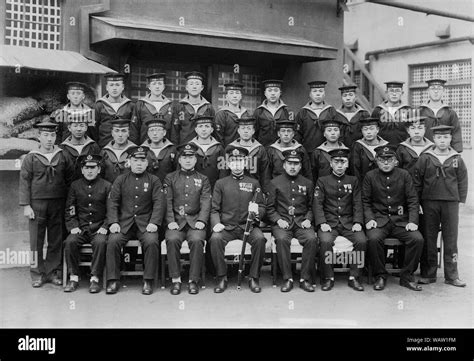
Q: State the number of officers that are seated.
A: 7